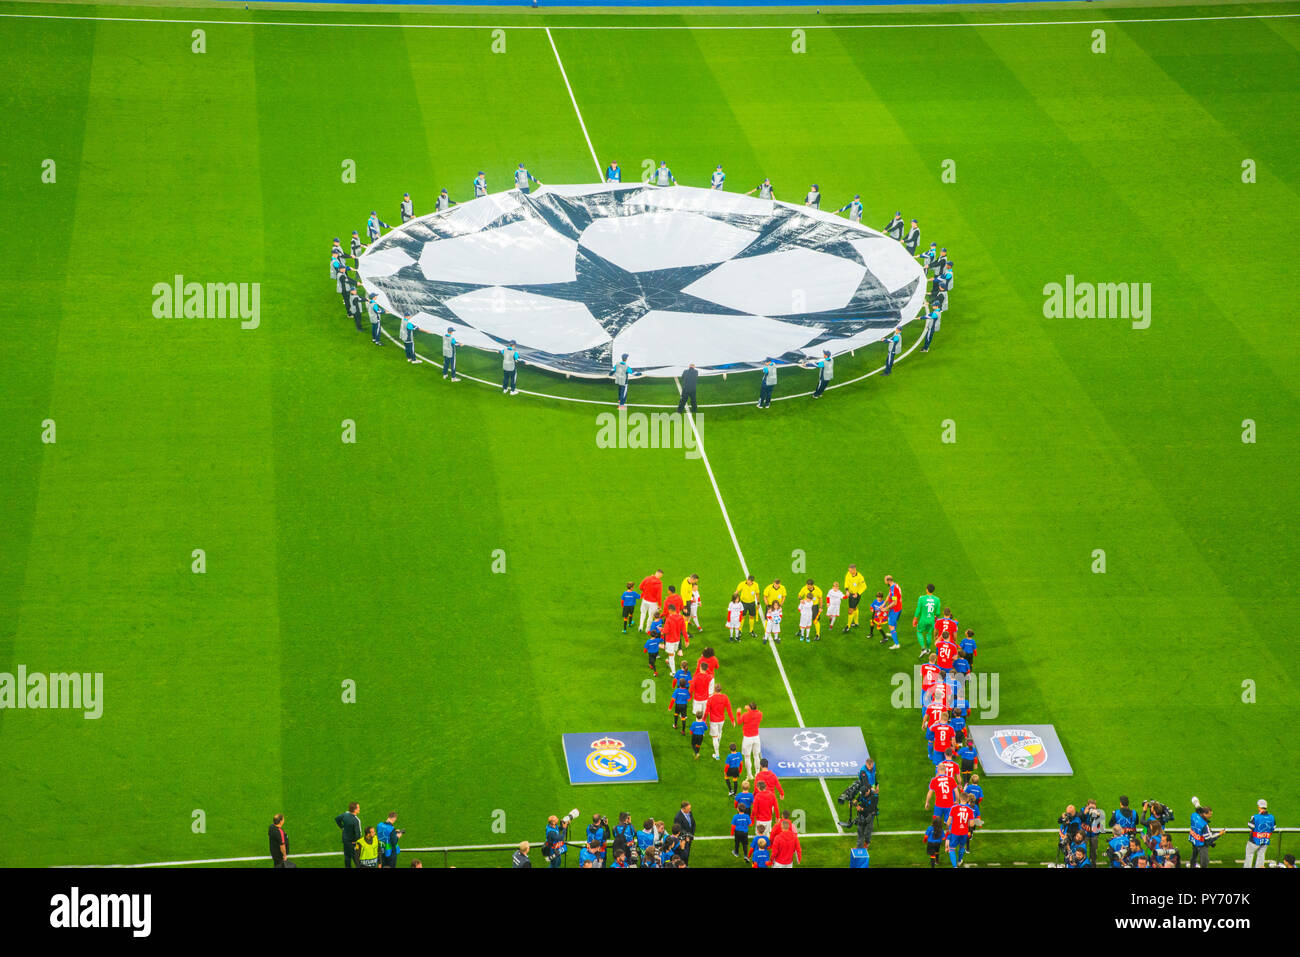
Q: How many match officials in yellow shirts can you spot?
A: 5